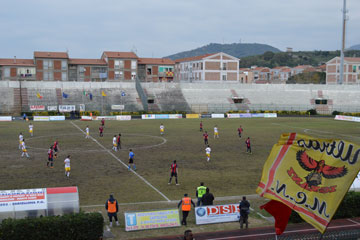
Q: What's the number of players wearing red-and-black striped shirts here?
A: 10